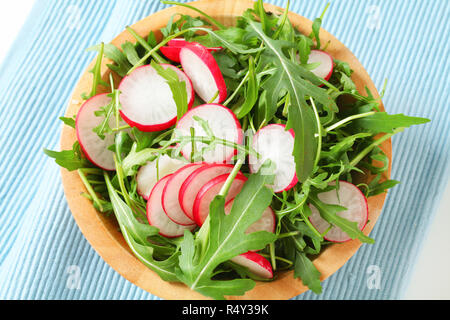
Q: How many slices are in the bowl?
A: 15